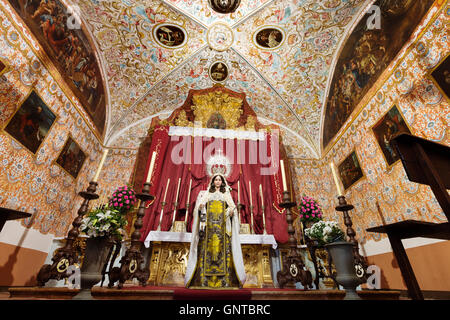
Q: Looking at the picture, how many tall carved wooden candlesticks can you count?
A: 4